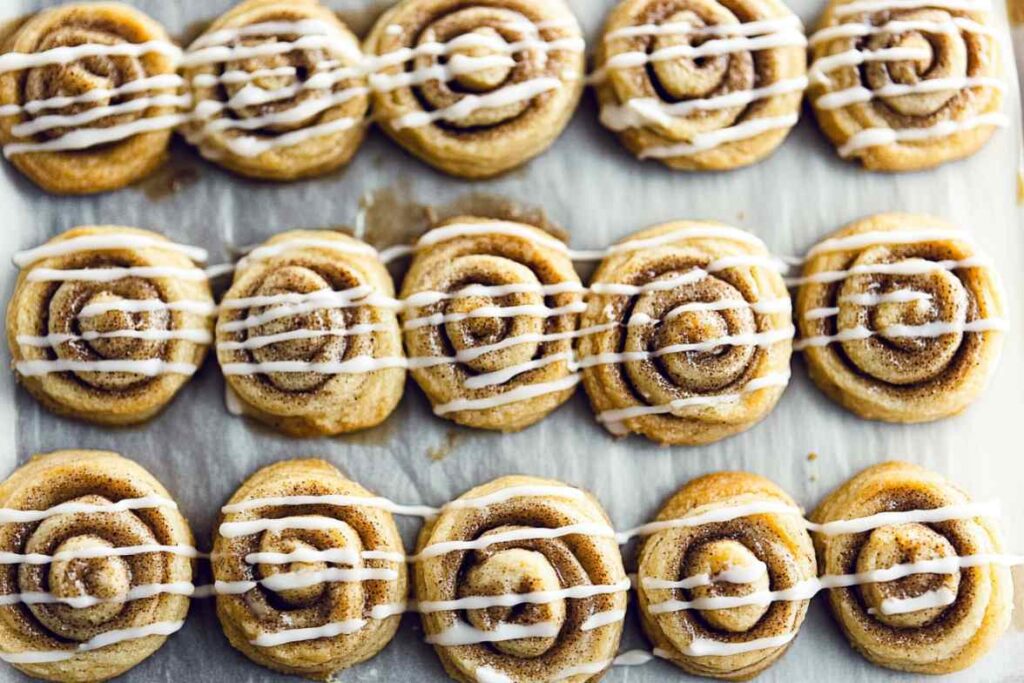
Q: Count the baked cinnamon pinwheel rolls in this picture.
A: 15